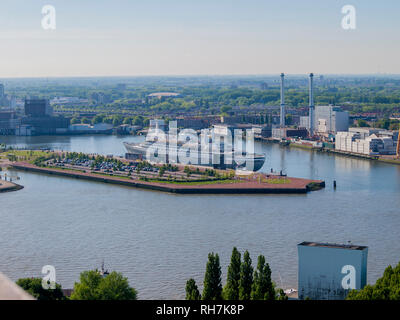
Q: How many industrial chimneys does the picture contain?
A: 2